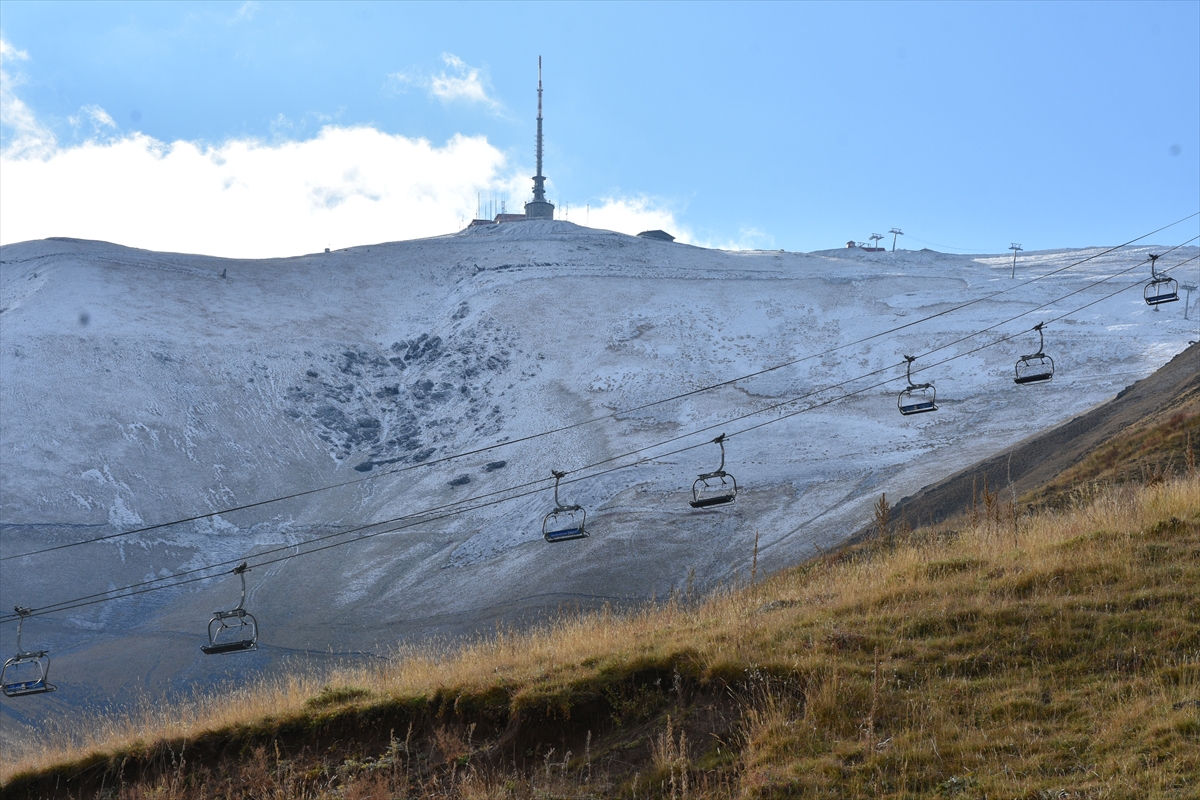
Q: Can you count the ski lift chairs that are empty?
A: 7